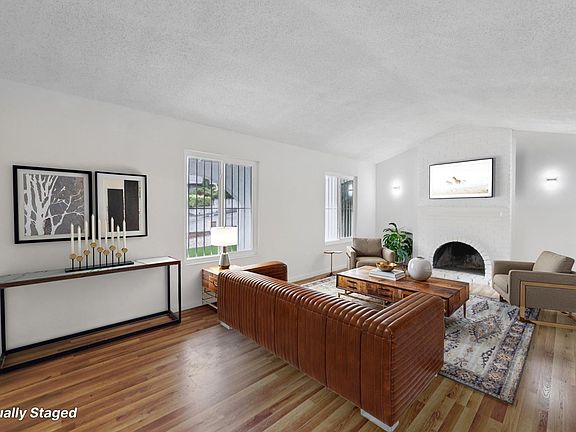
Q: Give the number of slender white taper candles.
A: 9